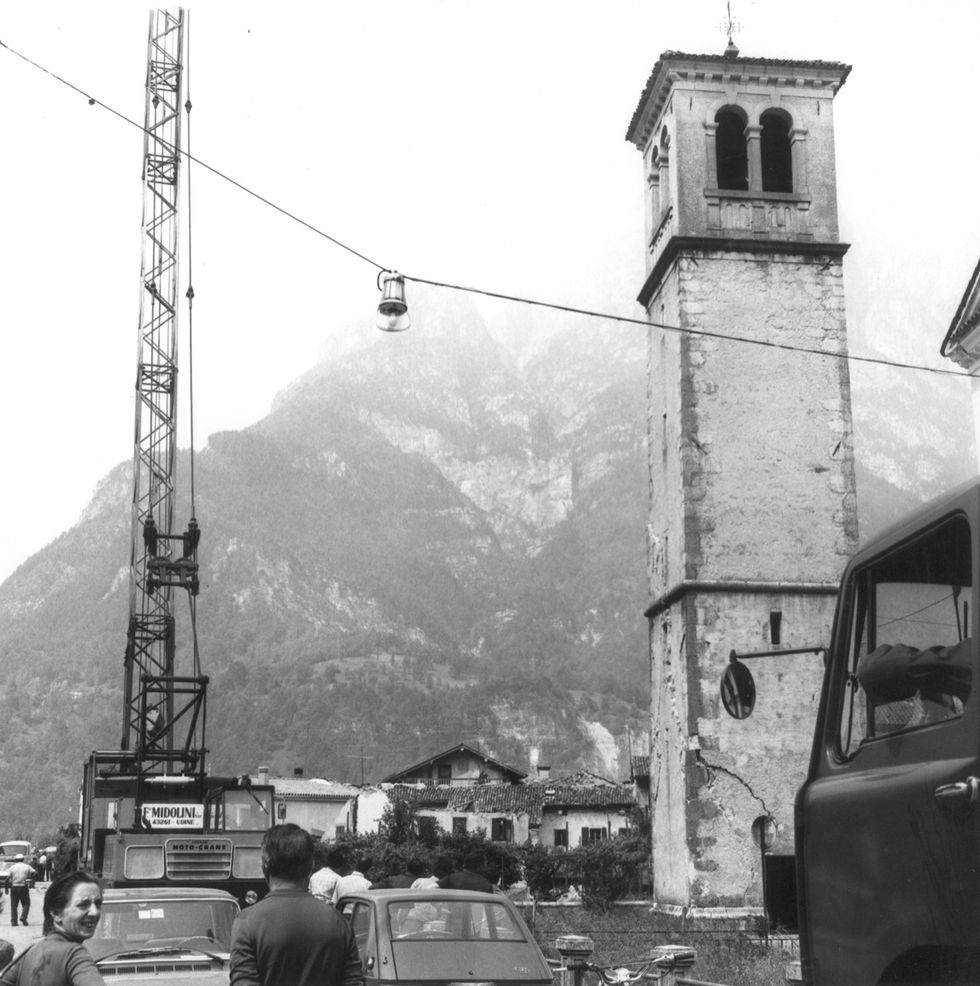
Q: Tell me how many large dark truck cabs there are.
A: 1